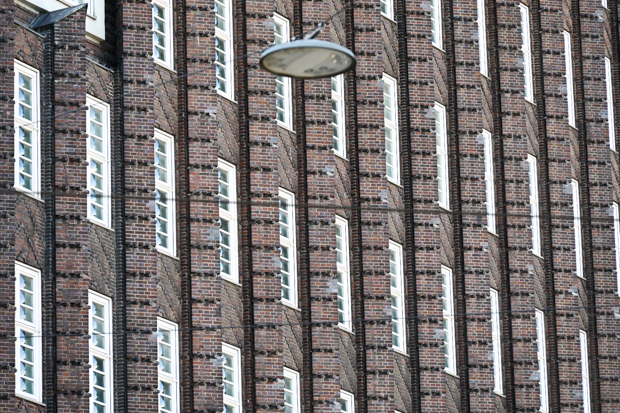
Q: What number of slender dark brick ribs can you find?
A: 12